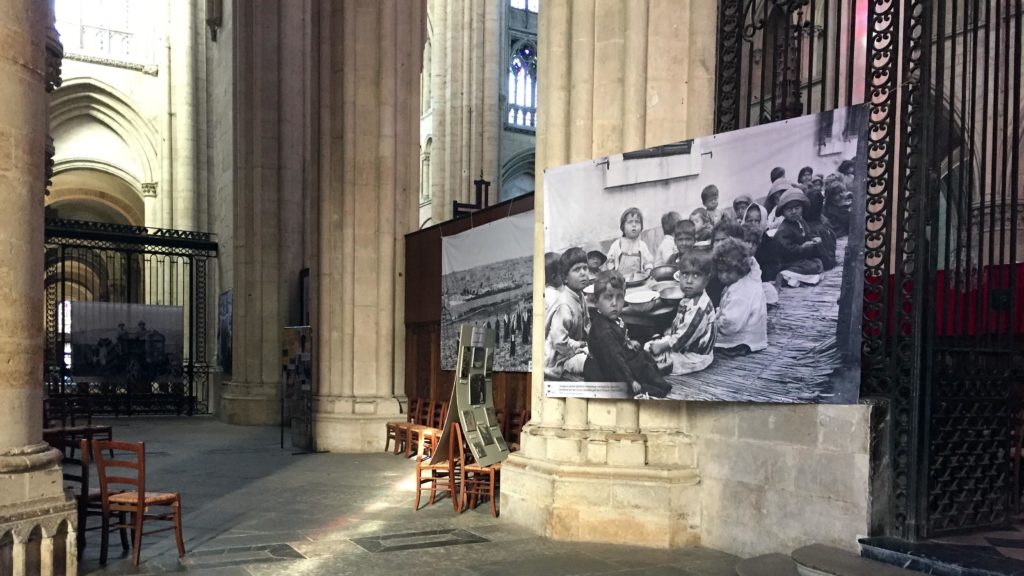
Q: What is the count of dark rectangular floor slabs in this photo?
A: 2